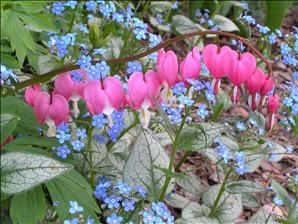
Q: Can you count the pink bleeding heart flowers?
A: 12